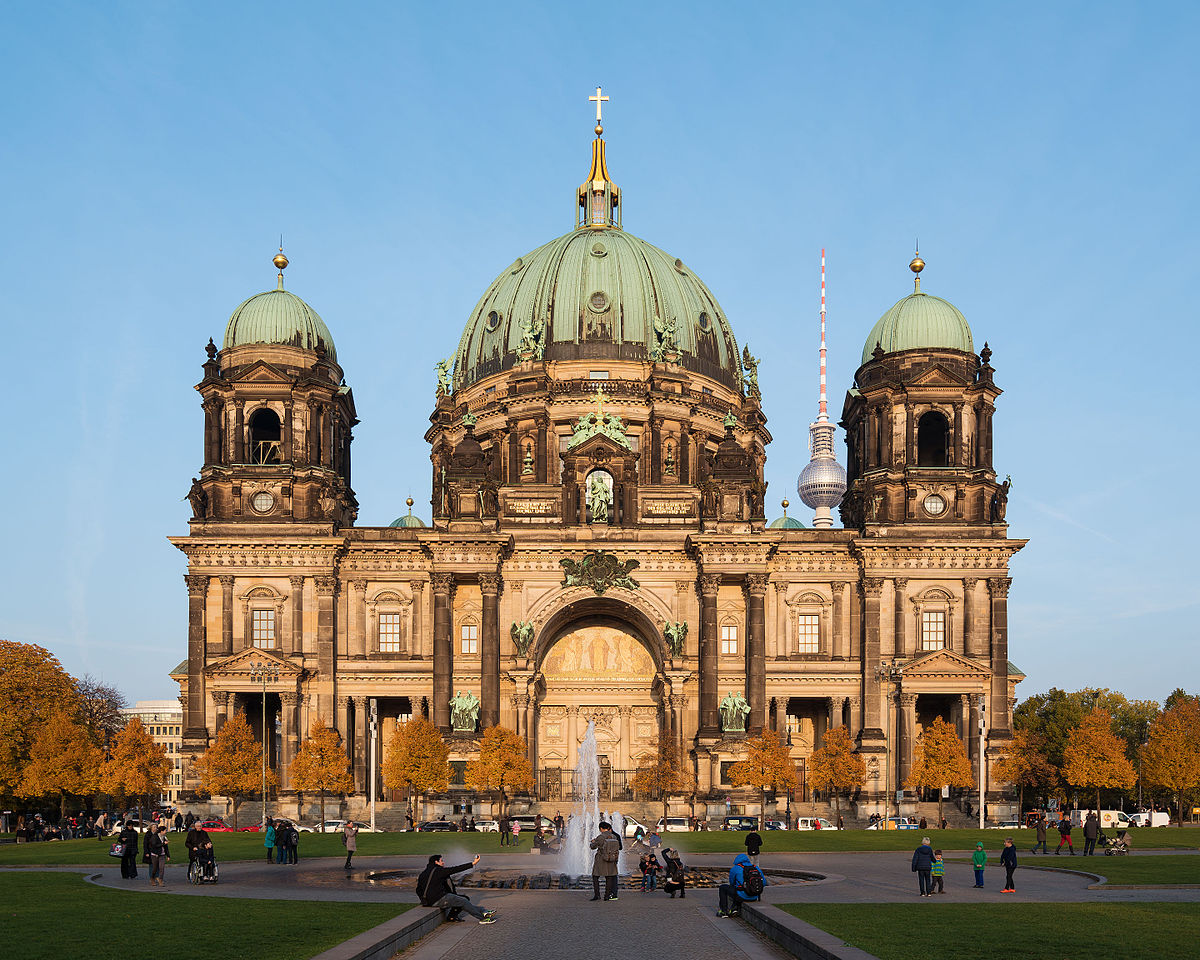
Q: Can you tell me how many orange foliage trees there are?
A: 14